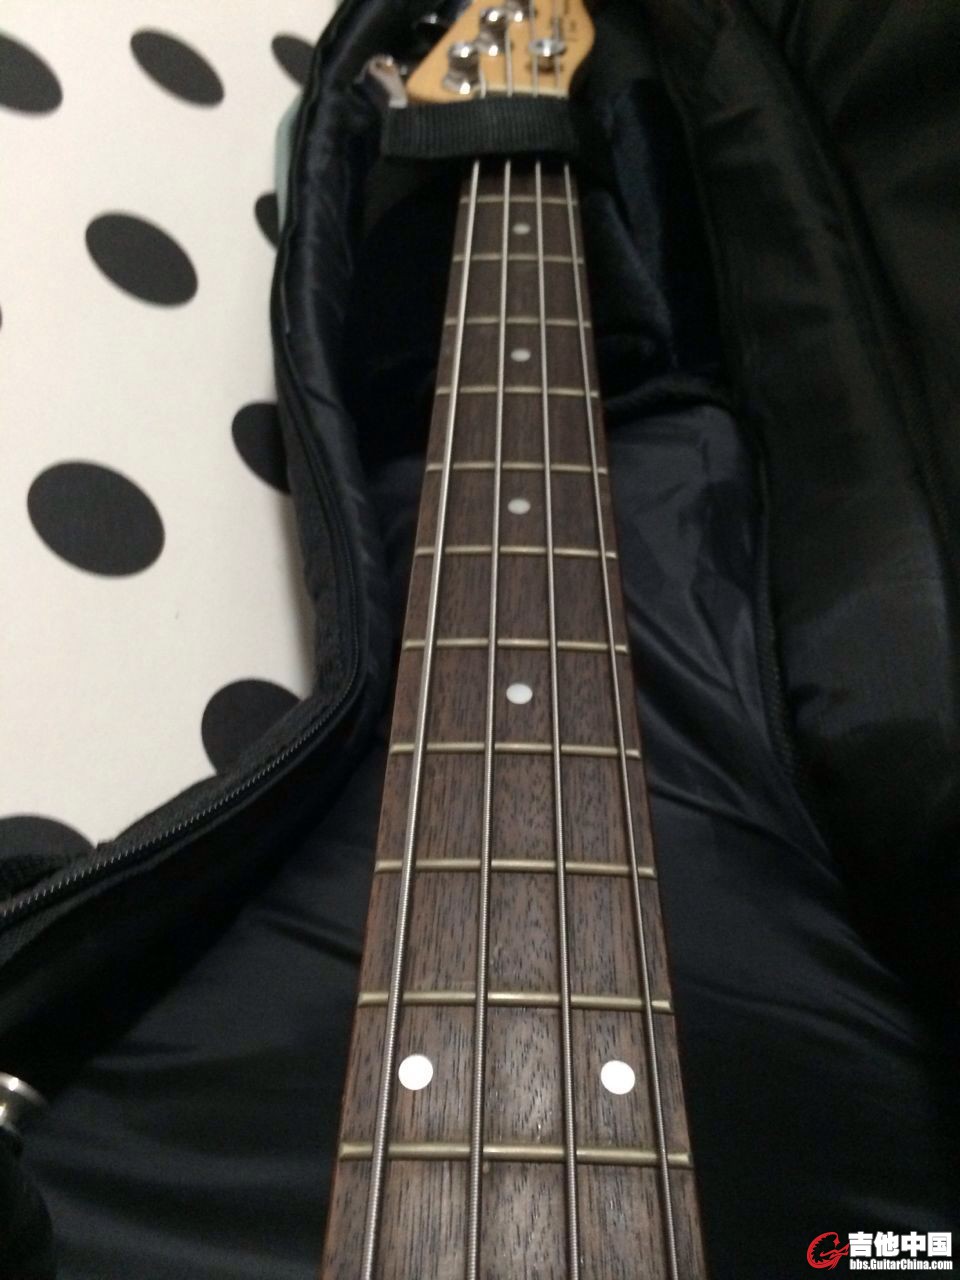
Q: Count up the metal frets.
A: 11